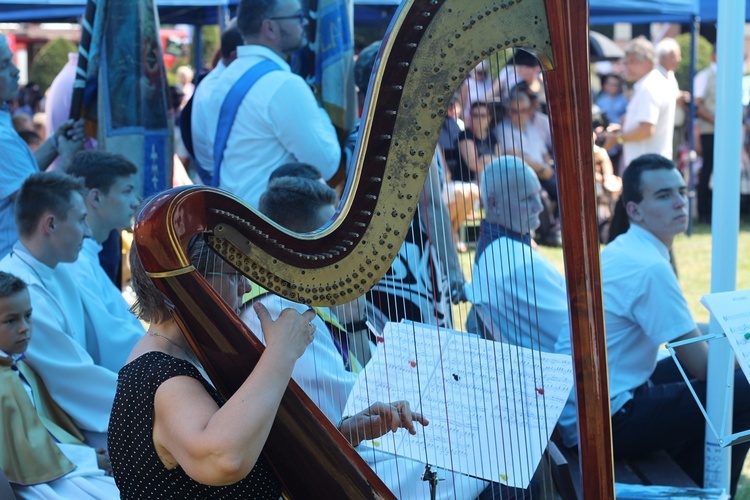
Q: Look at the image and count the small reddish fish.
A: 3